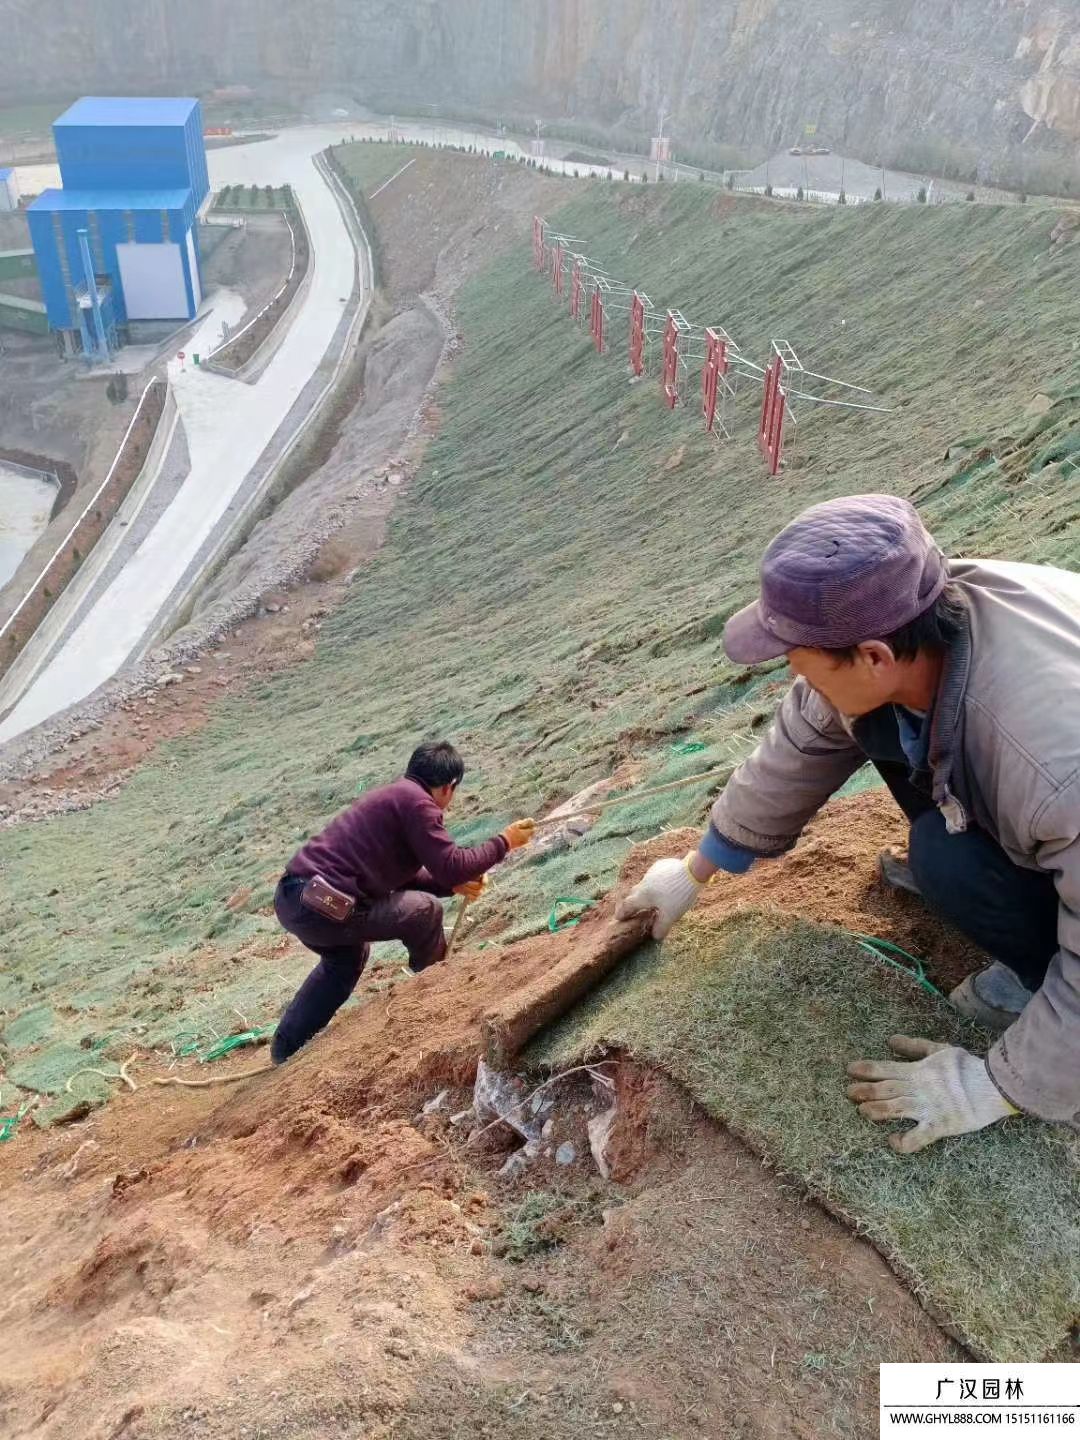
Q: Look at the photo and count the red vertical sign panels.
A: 8